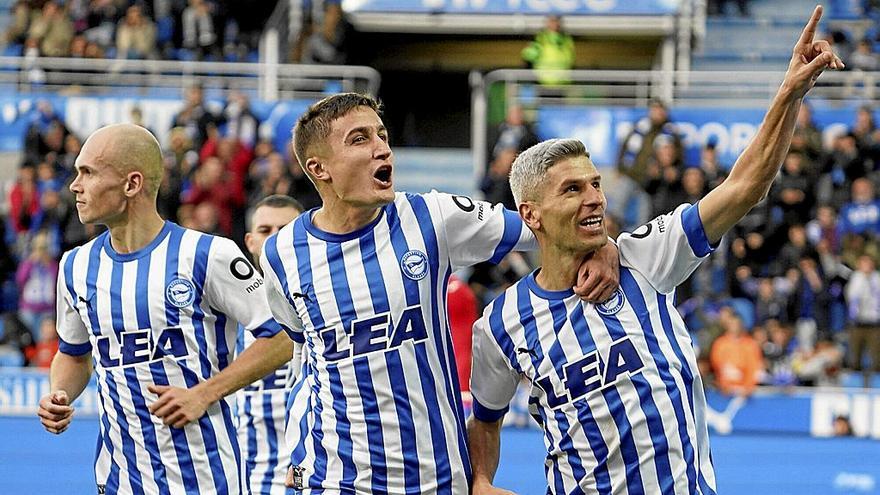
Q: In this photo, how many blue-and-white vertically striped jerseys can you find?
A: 4